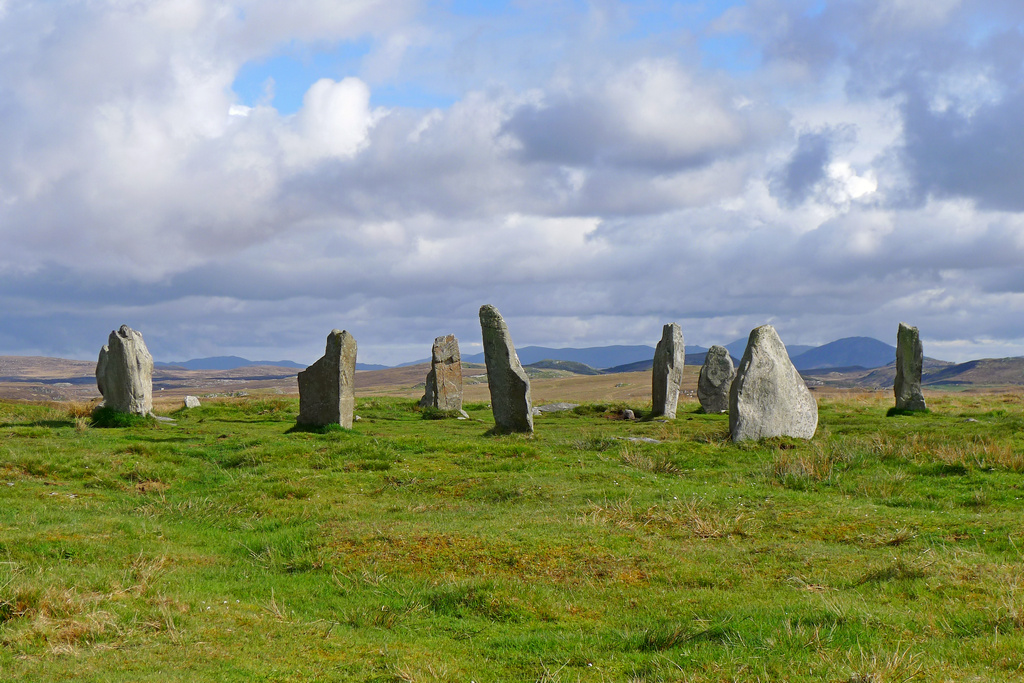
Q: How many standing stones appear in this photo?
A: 8